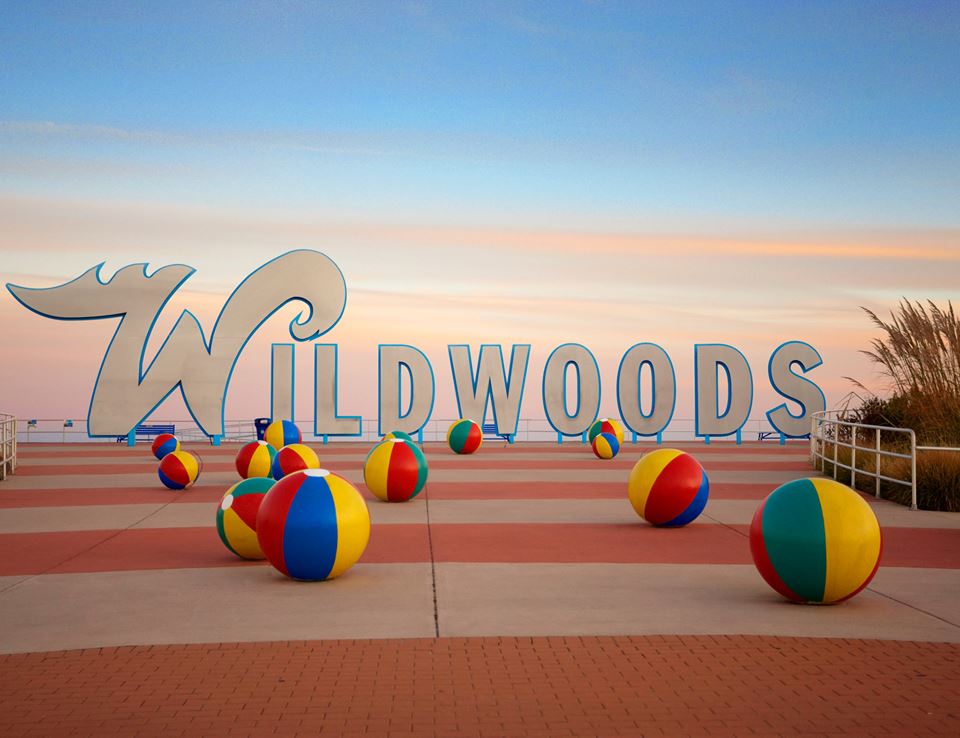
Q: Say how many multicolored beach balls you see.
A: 14